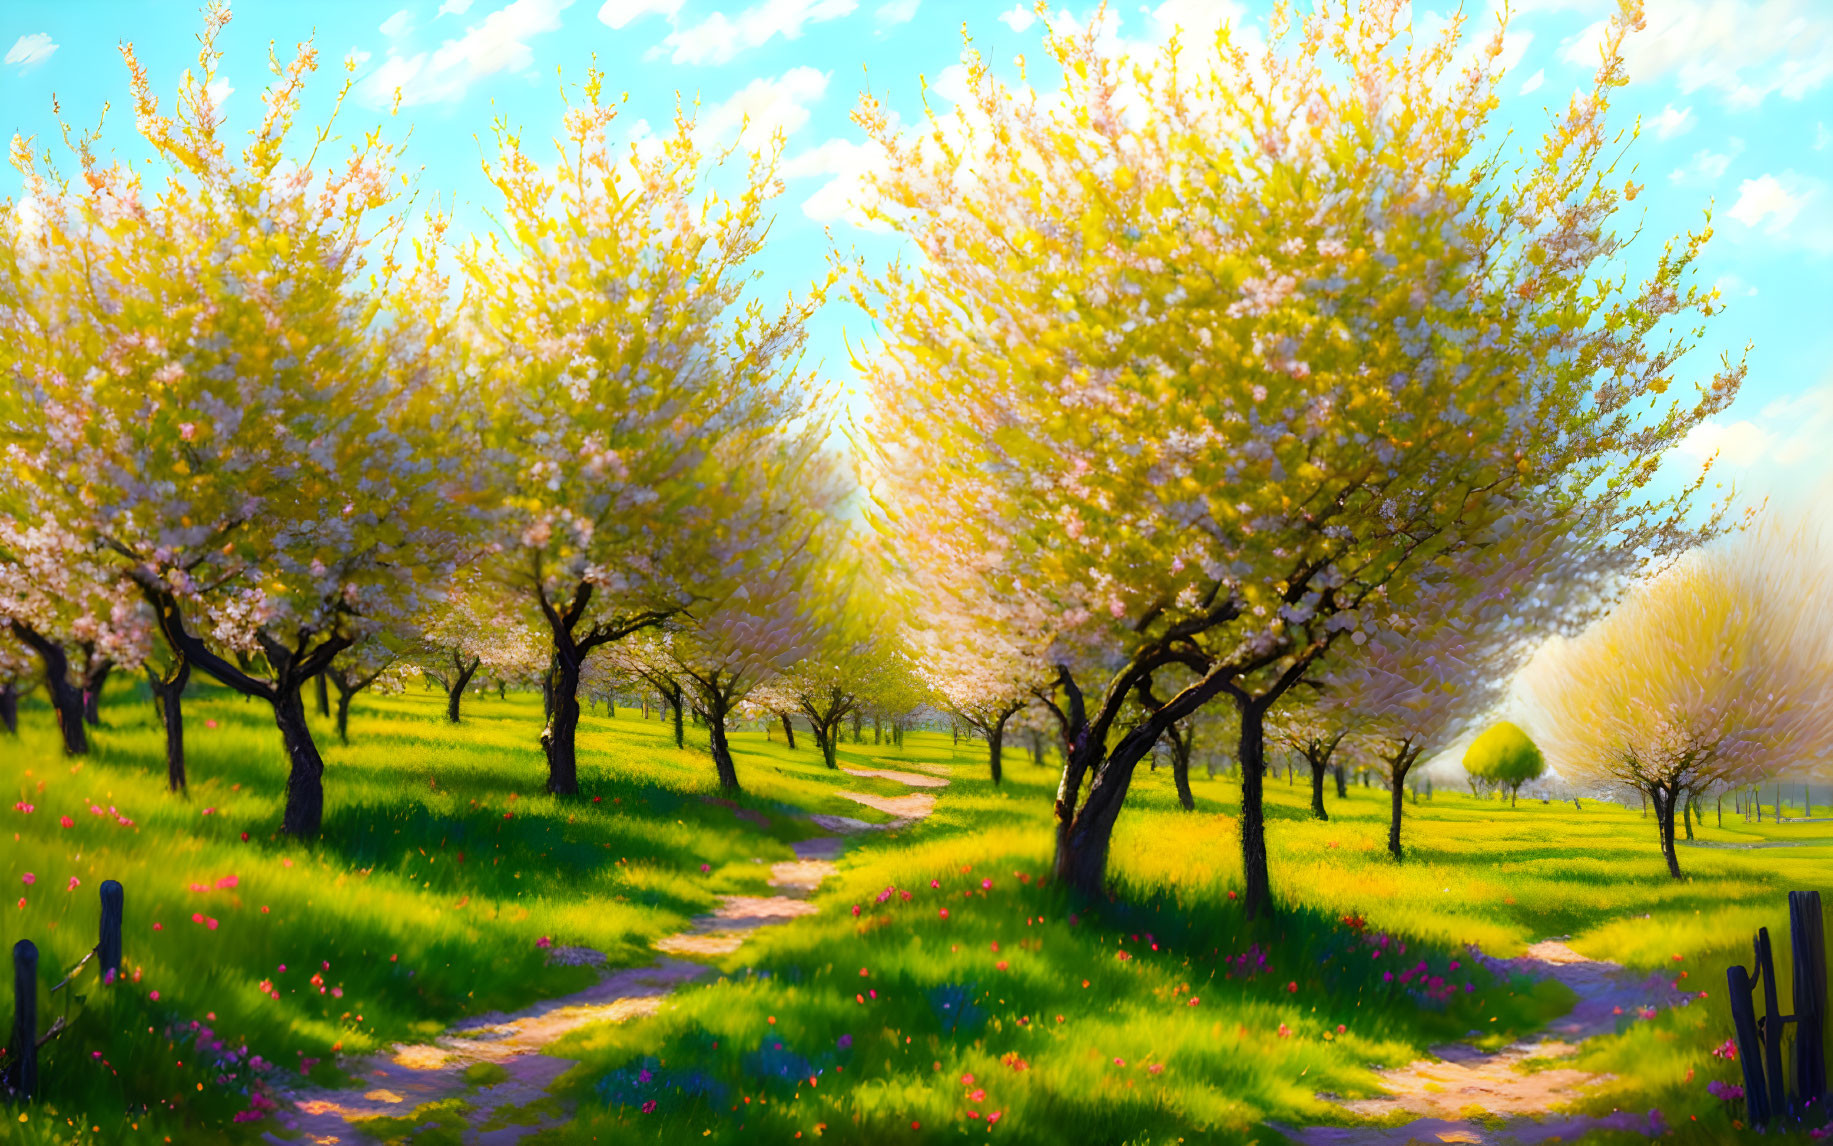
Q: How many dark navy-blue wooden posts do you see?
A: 5